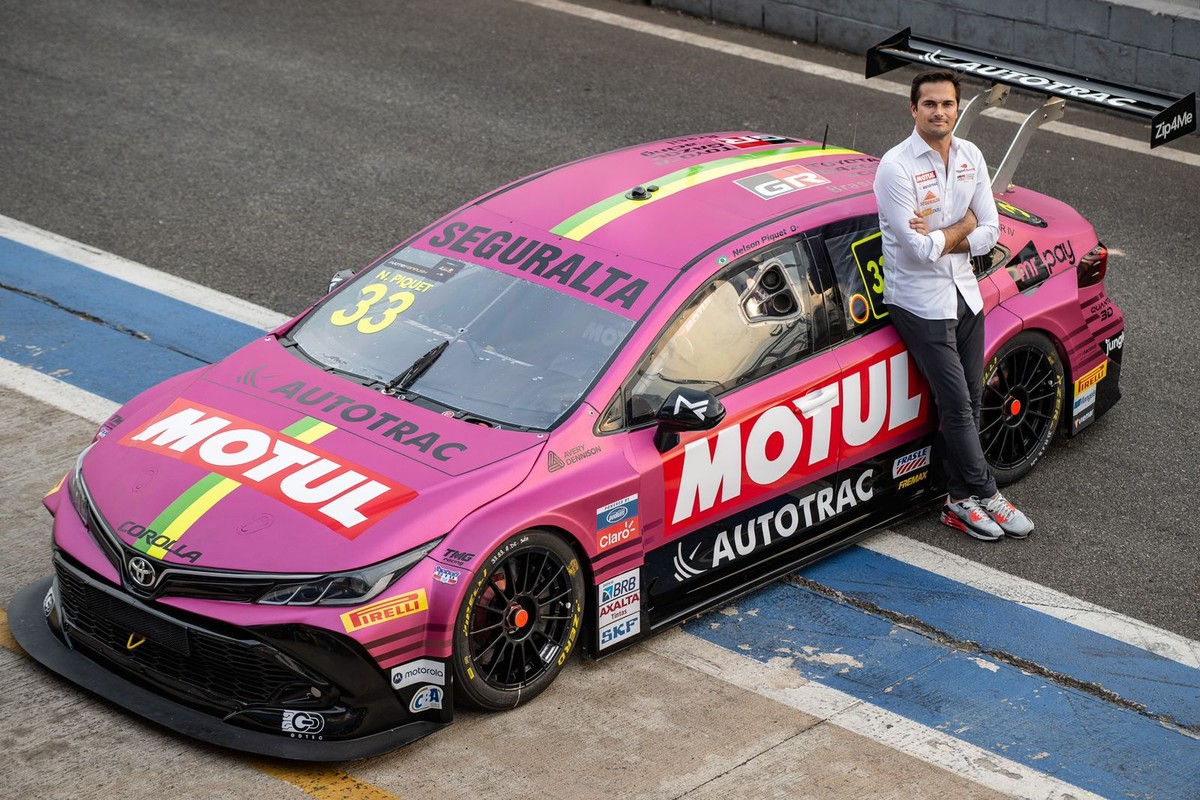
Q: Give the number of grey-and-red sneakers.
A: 2